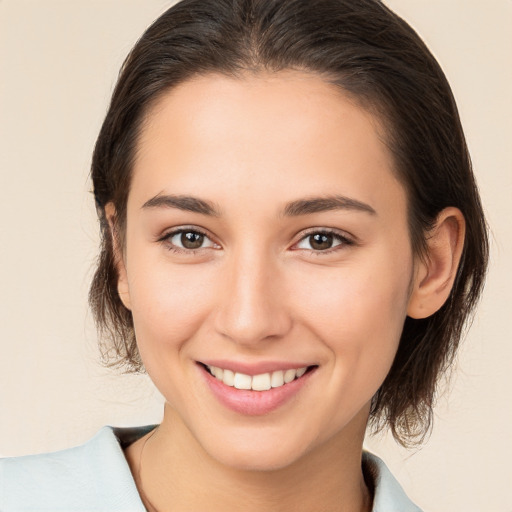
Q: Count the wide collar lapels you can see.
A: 2